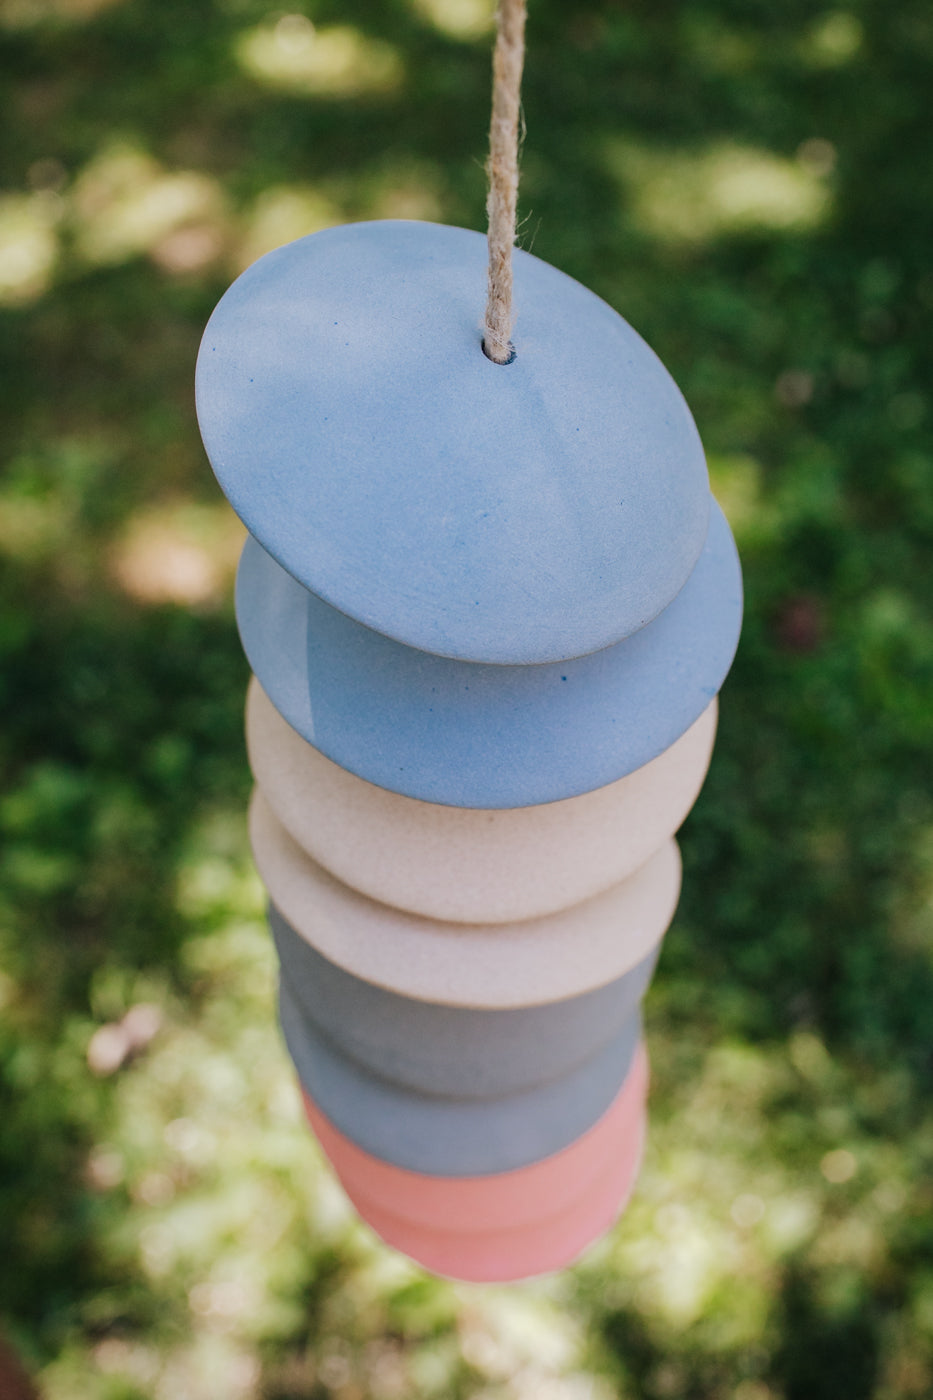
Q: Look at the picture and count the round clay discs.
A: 8